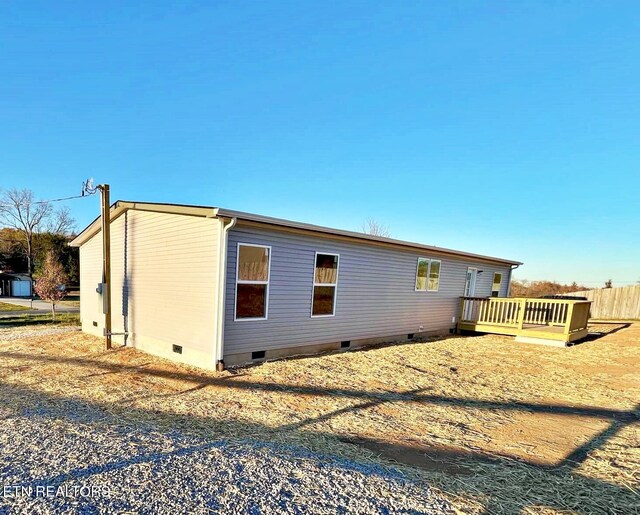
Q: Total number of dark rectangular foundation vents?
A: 6